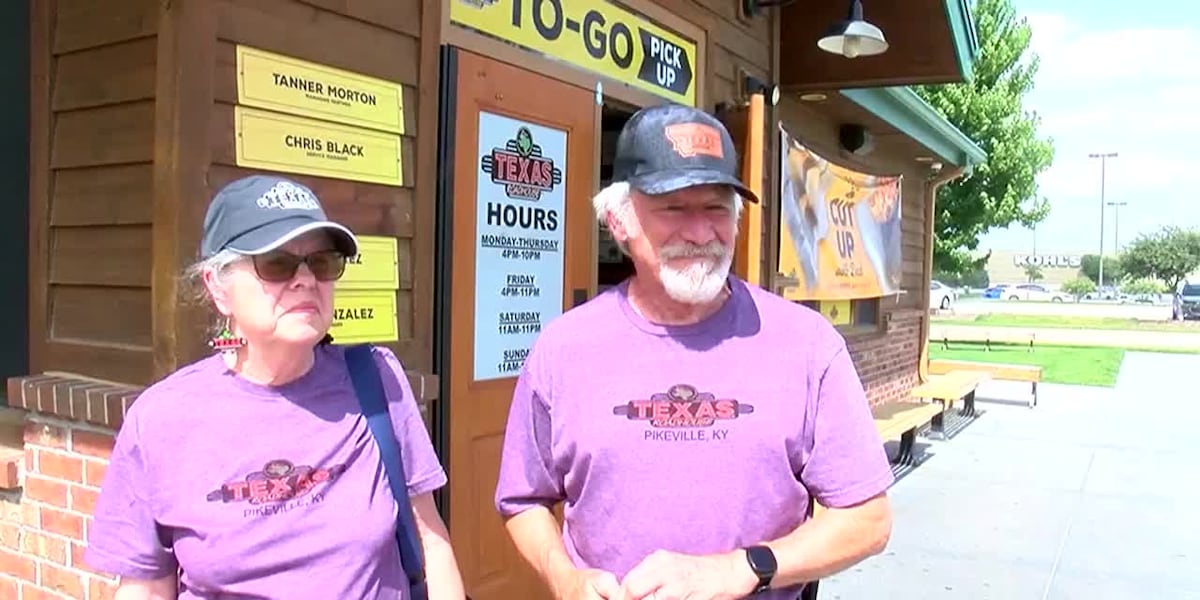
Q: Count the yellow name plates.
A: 4